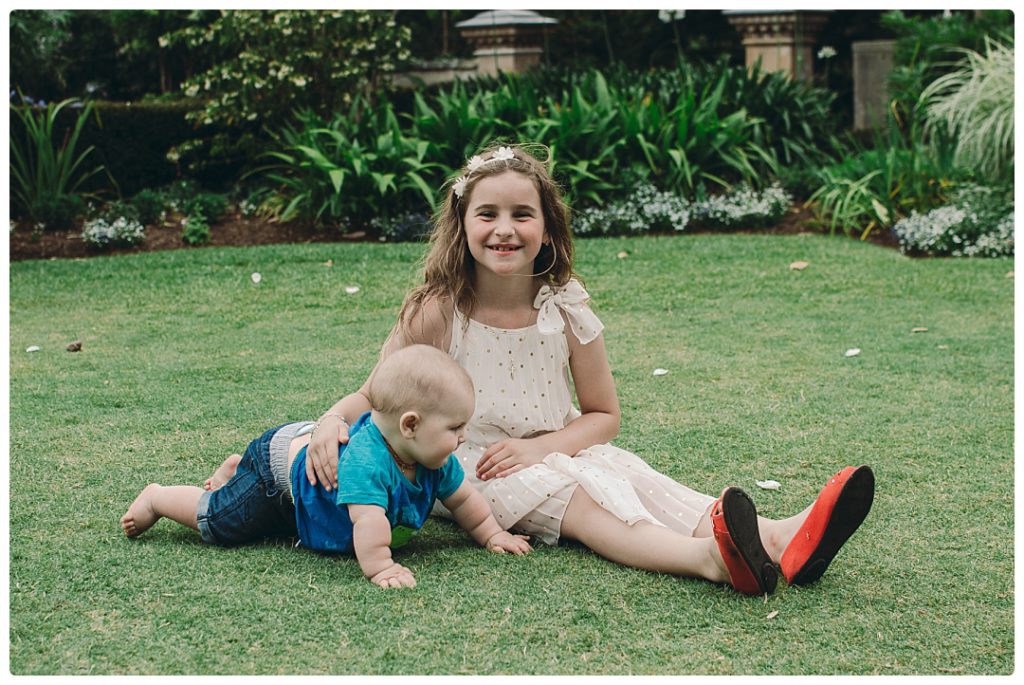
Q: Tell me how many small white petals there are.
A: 6